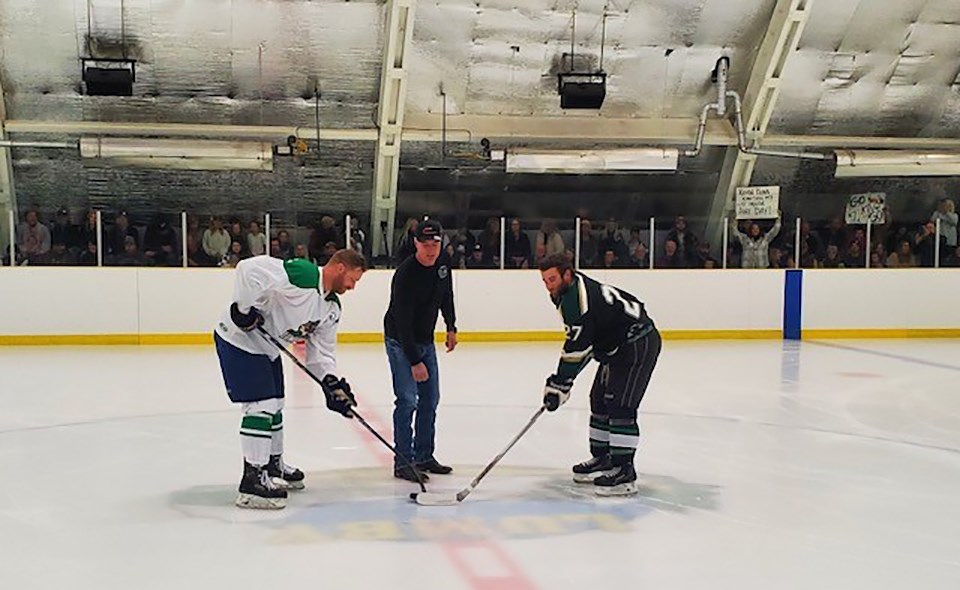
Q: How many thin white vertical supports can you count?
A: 12